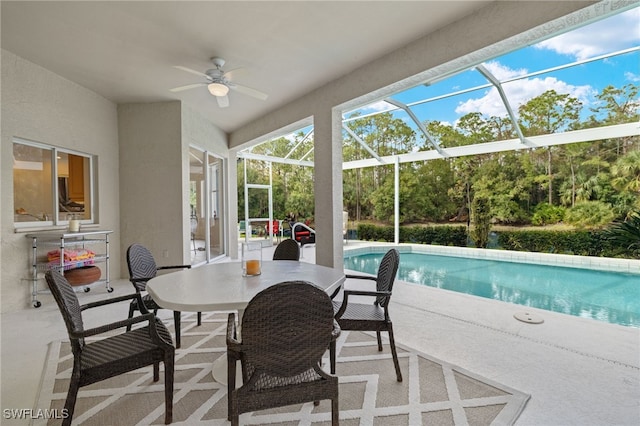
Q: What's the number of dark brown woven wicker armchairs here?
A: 5